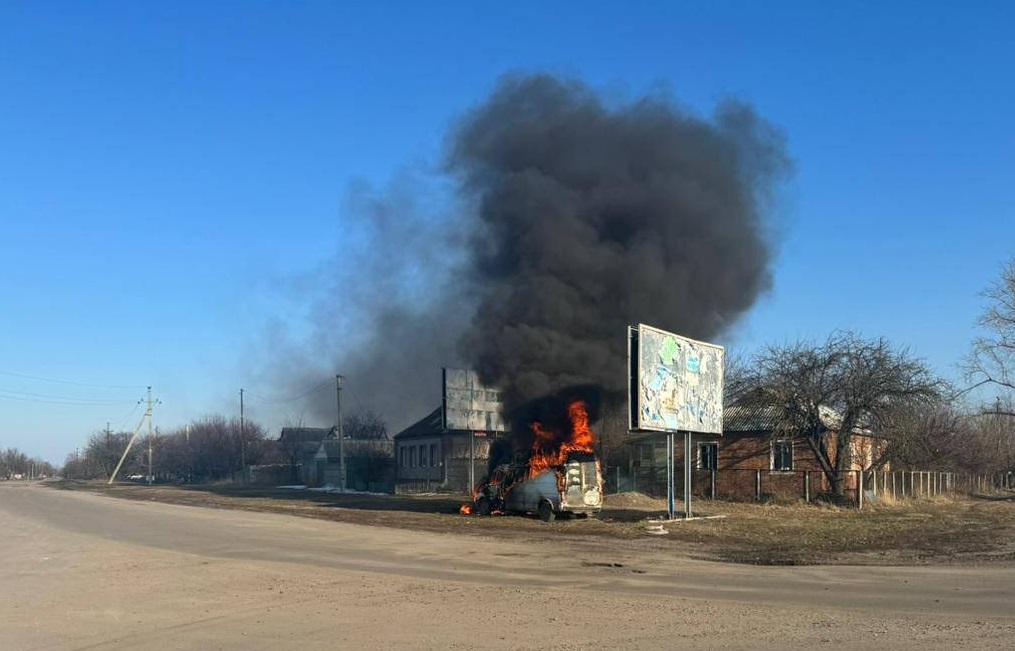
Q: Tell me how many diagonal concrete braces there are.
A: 1